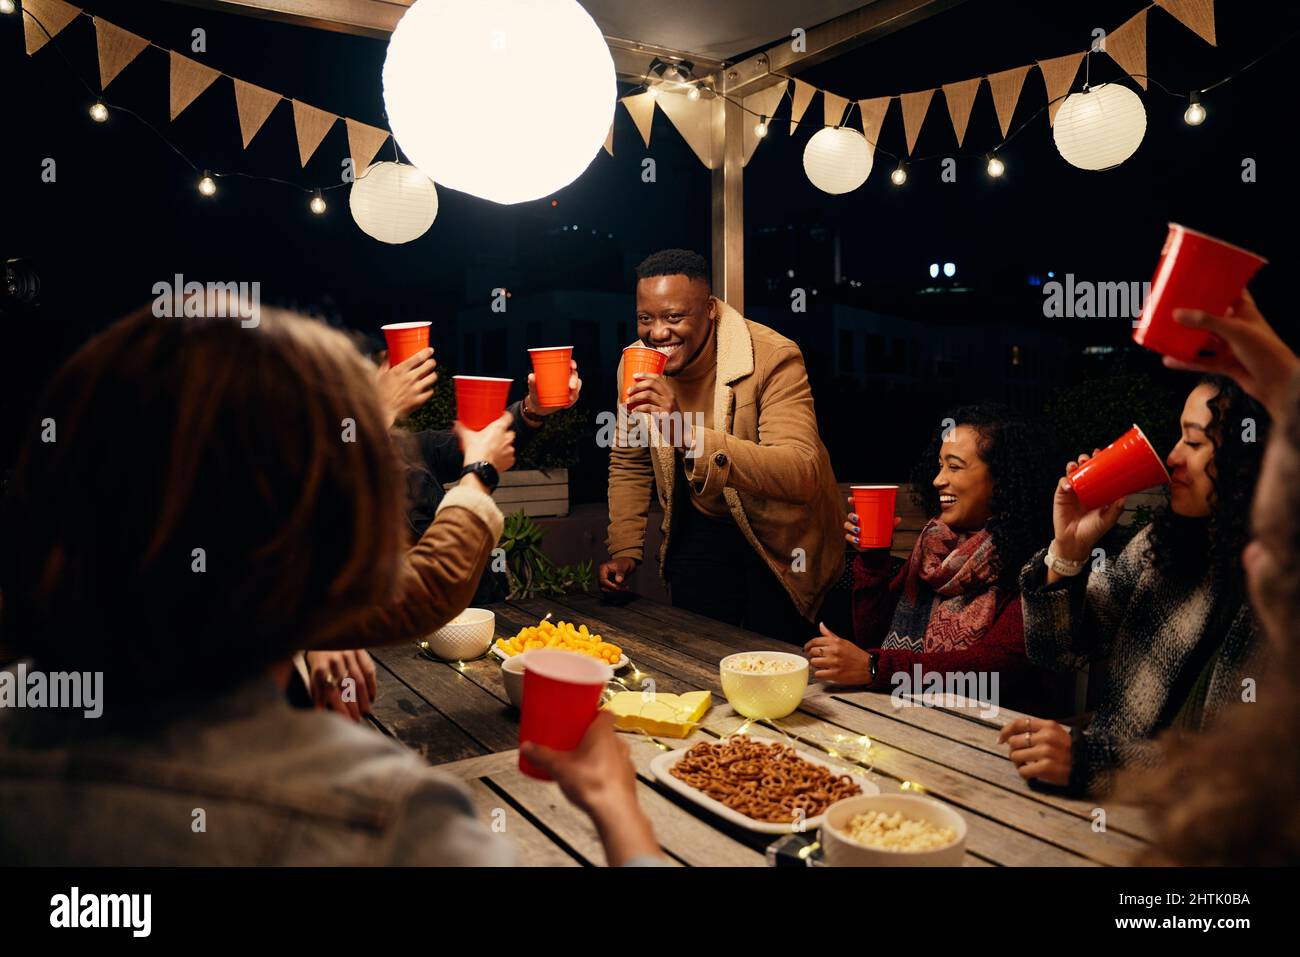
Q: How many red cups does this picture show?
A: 8